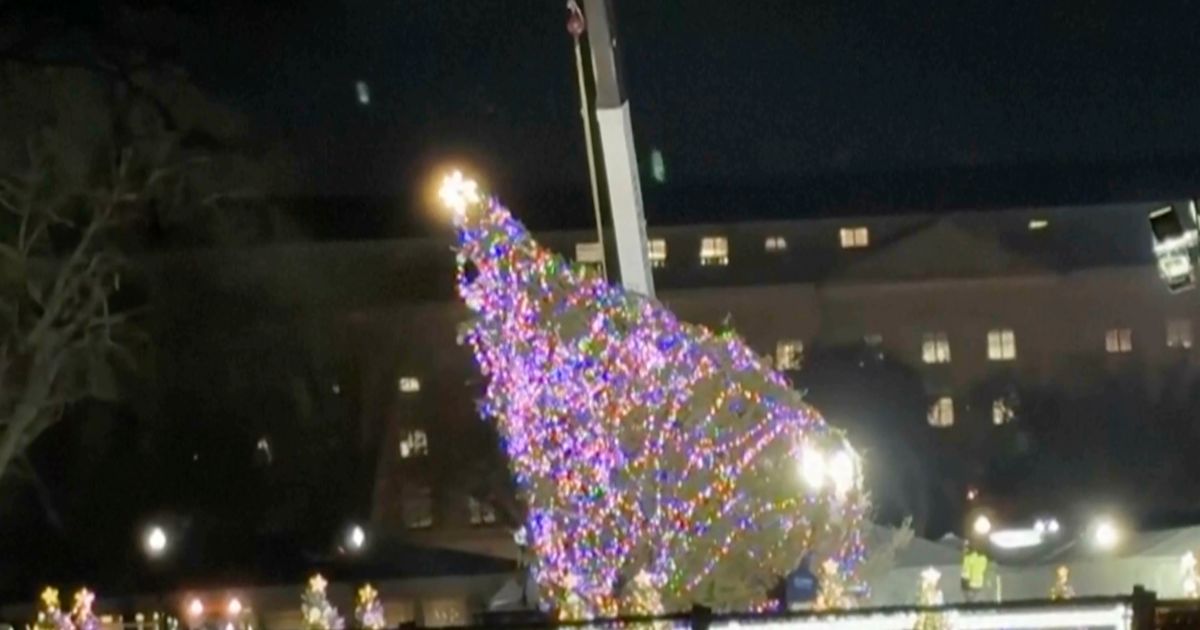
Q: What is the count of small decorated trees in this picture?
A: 10